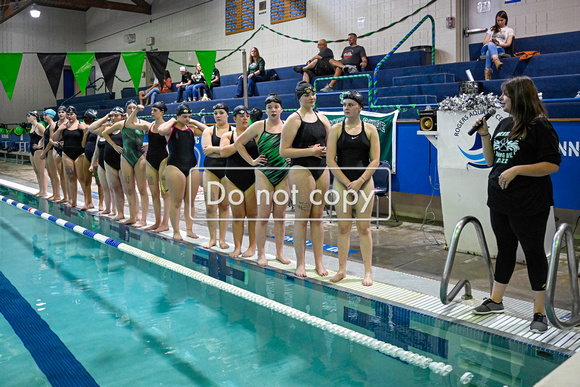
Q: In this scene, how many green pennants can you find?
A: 4